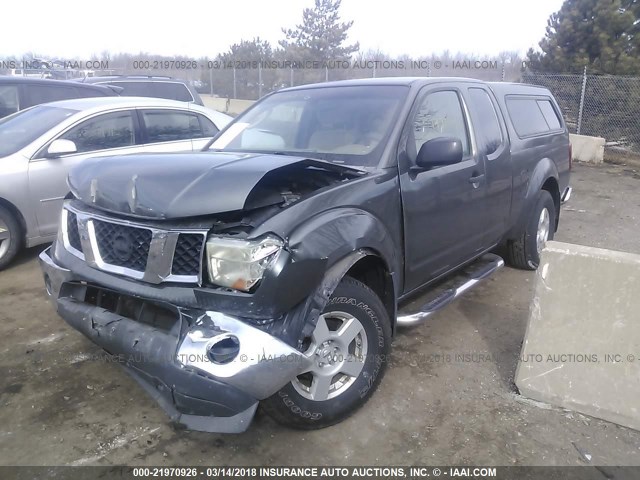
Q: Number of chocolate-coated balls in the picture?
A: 0